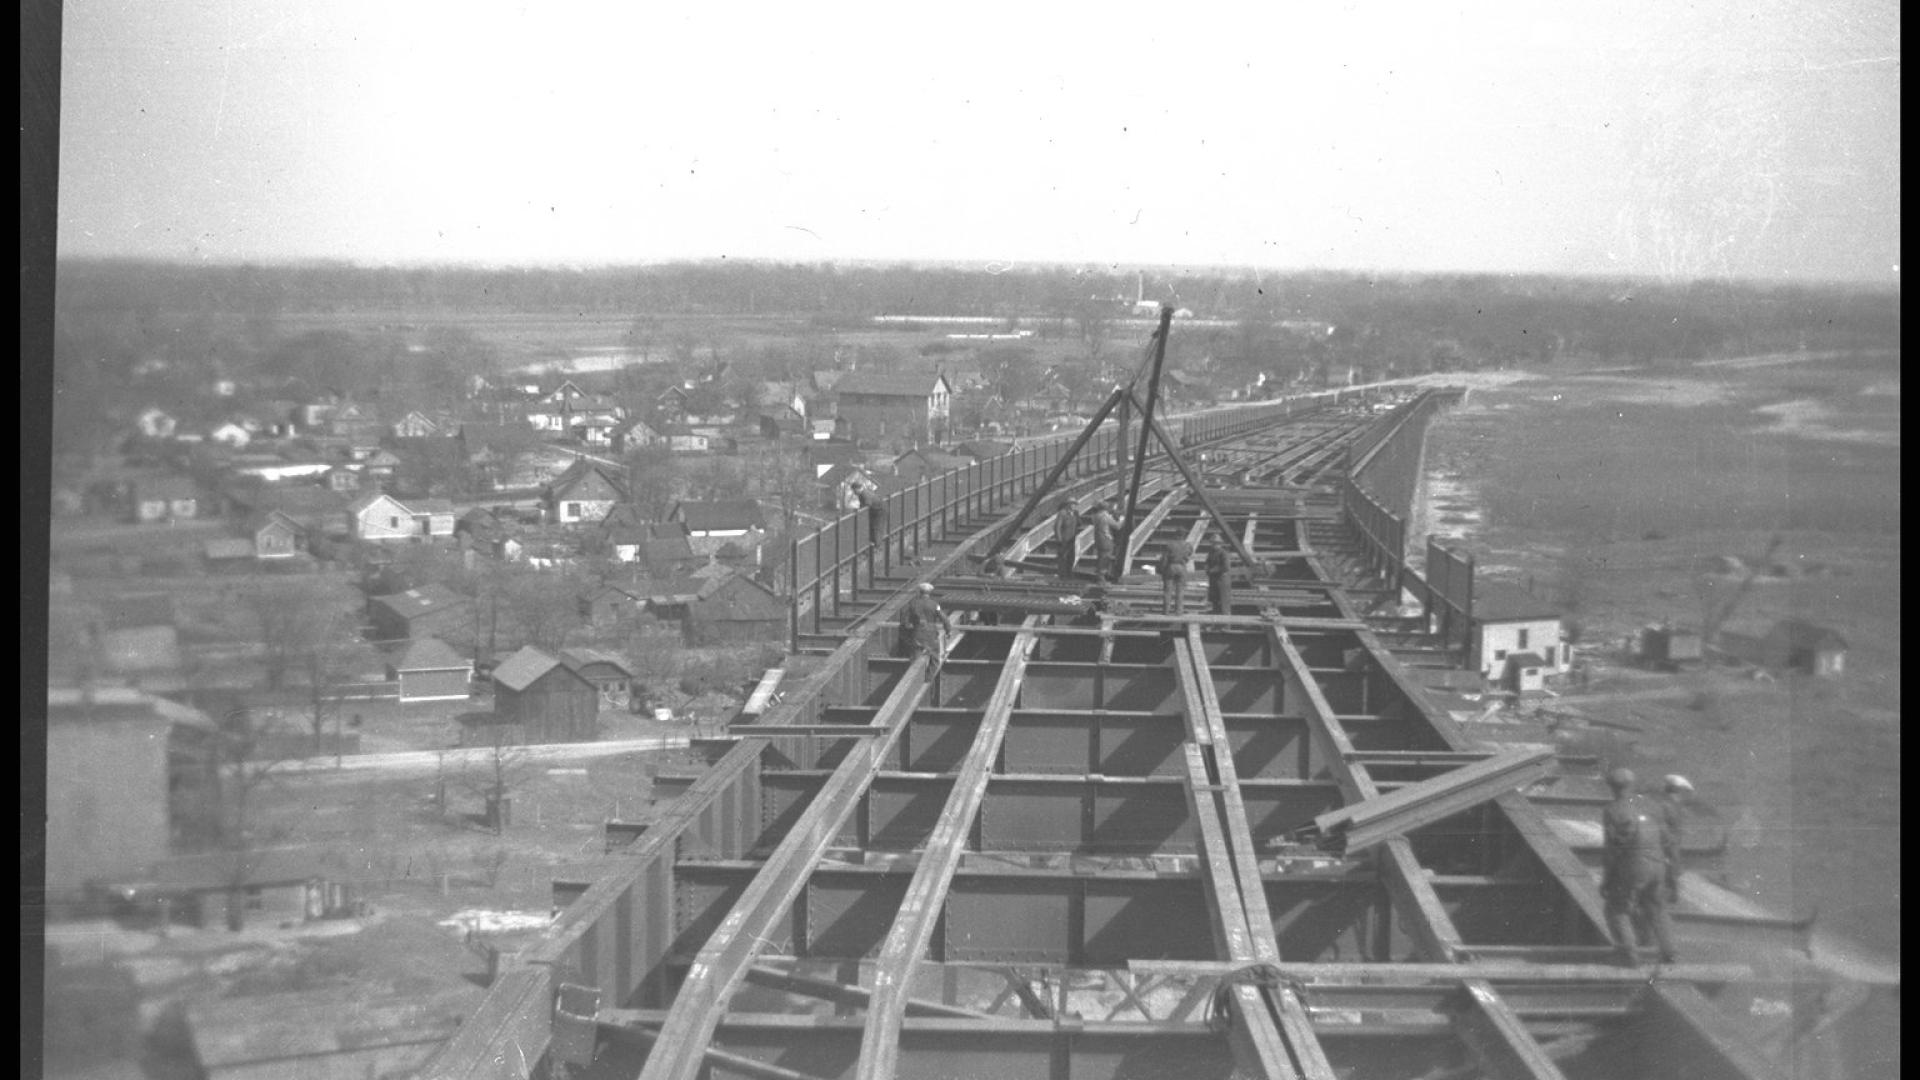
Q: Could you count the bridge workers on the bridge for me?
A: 8